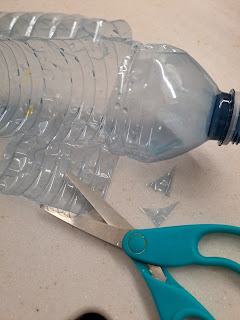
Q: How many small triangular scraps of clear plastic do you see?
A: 2